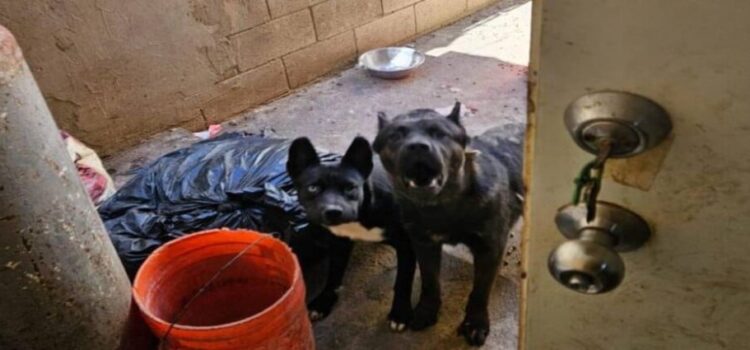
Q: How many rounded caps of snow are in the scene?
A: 0